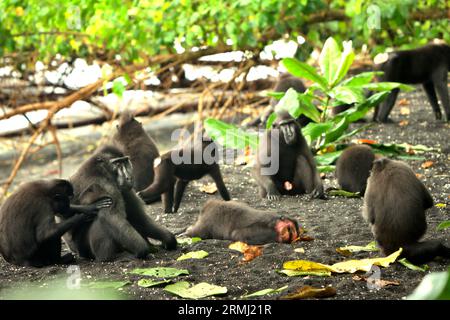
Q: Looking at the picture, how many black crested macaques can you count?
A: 10